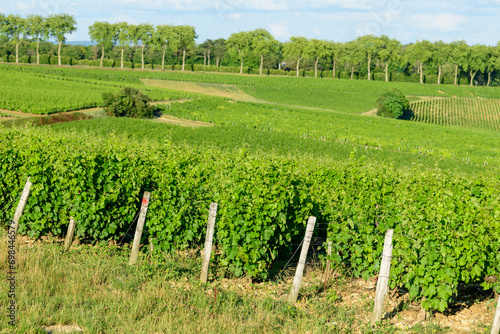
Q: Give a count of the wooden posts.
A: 7